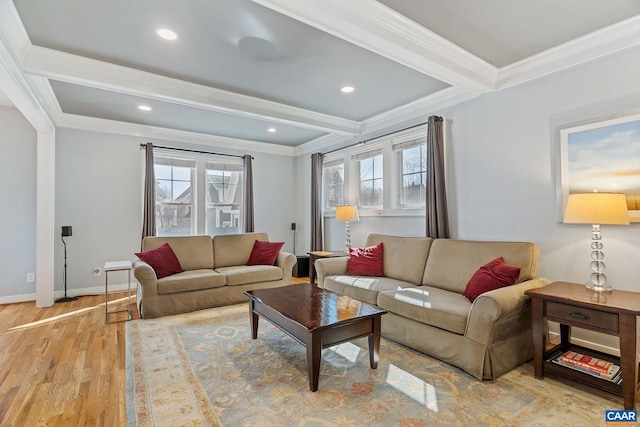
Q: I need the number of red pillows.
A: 4